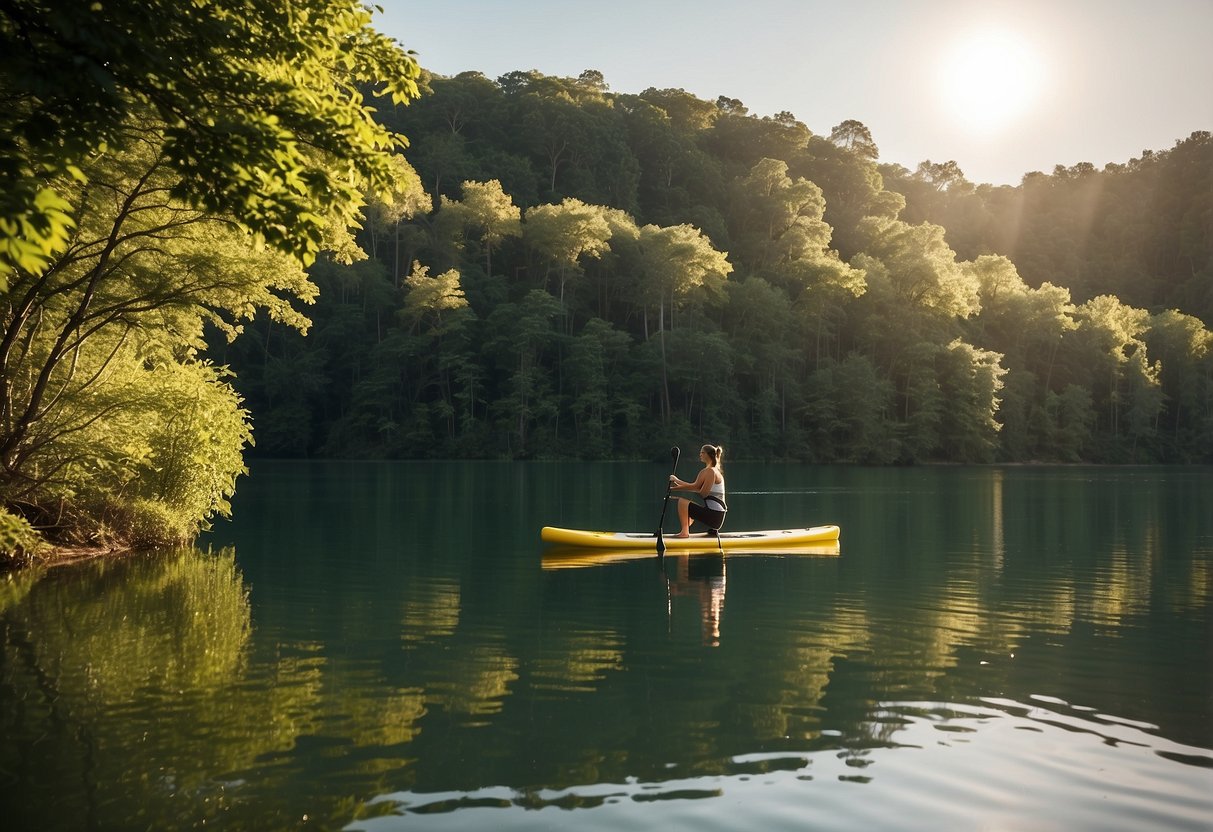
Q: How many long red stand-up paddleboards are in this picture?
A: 0